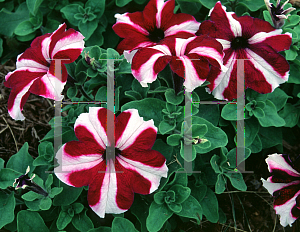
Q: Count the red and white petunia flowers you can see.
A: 6